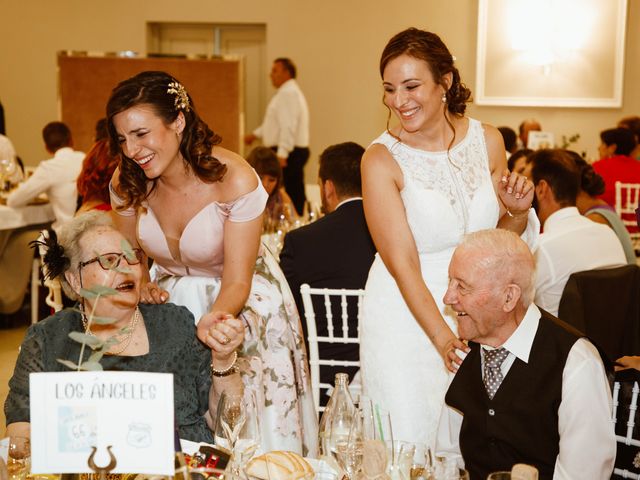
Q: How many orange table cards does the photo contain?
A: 0